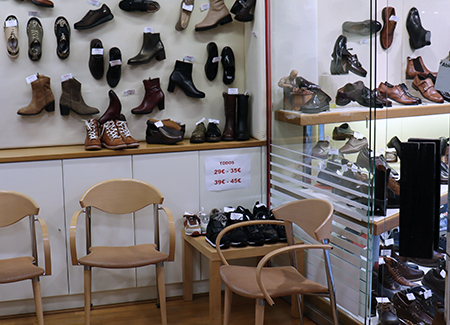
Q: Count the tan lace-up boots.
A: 3